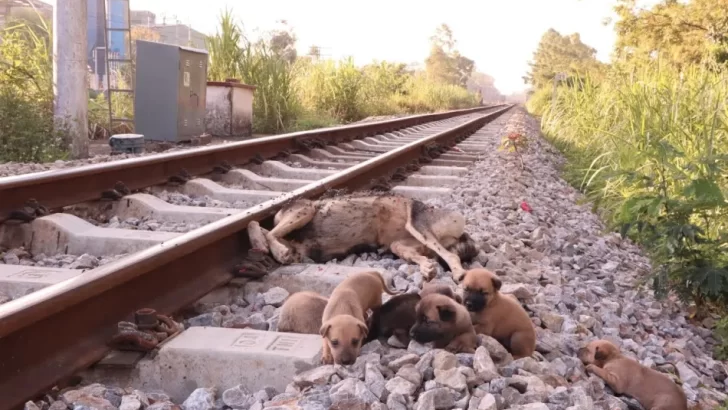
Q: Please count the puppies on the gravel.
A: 7